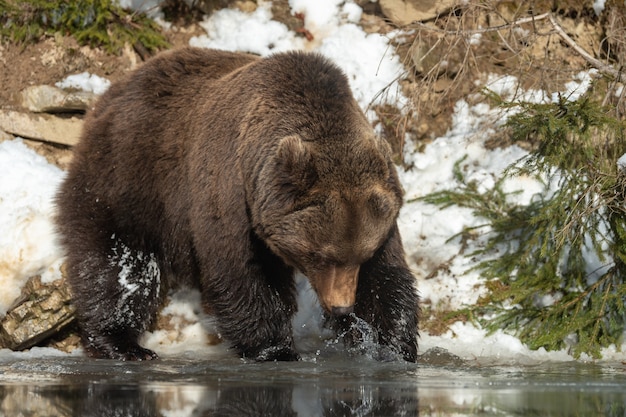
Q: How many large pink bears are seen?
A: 0